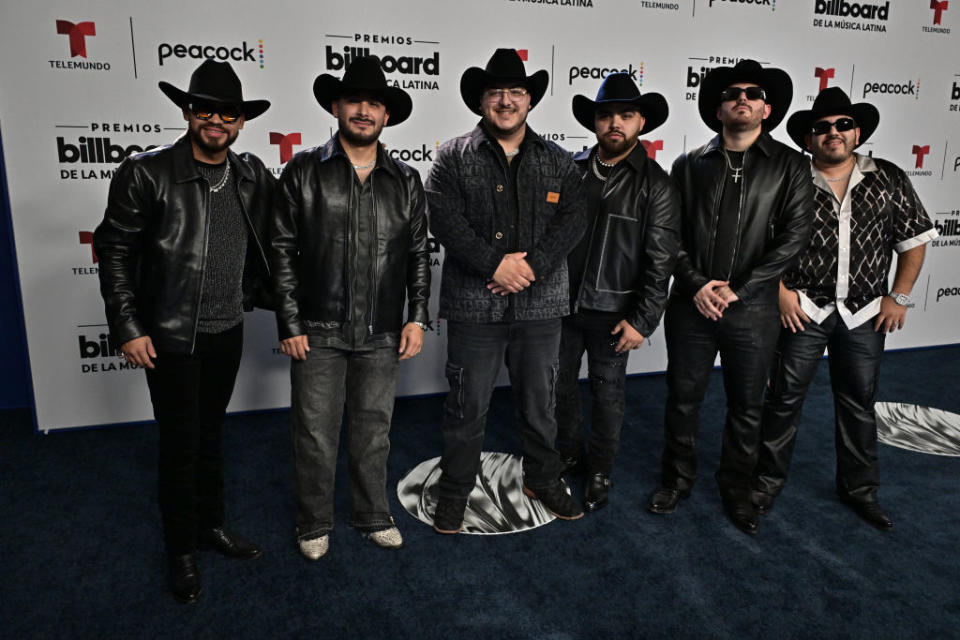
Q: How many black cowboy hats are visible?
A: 6